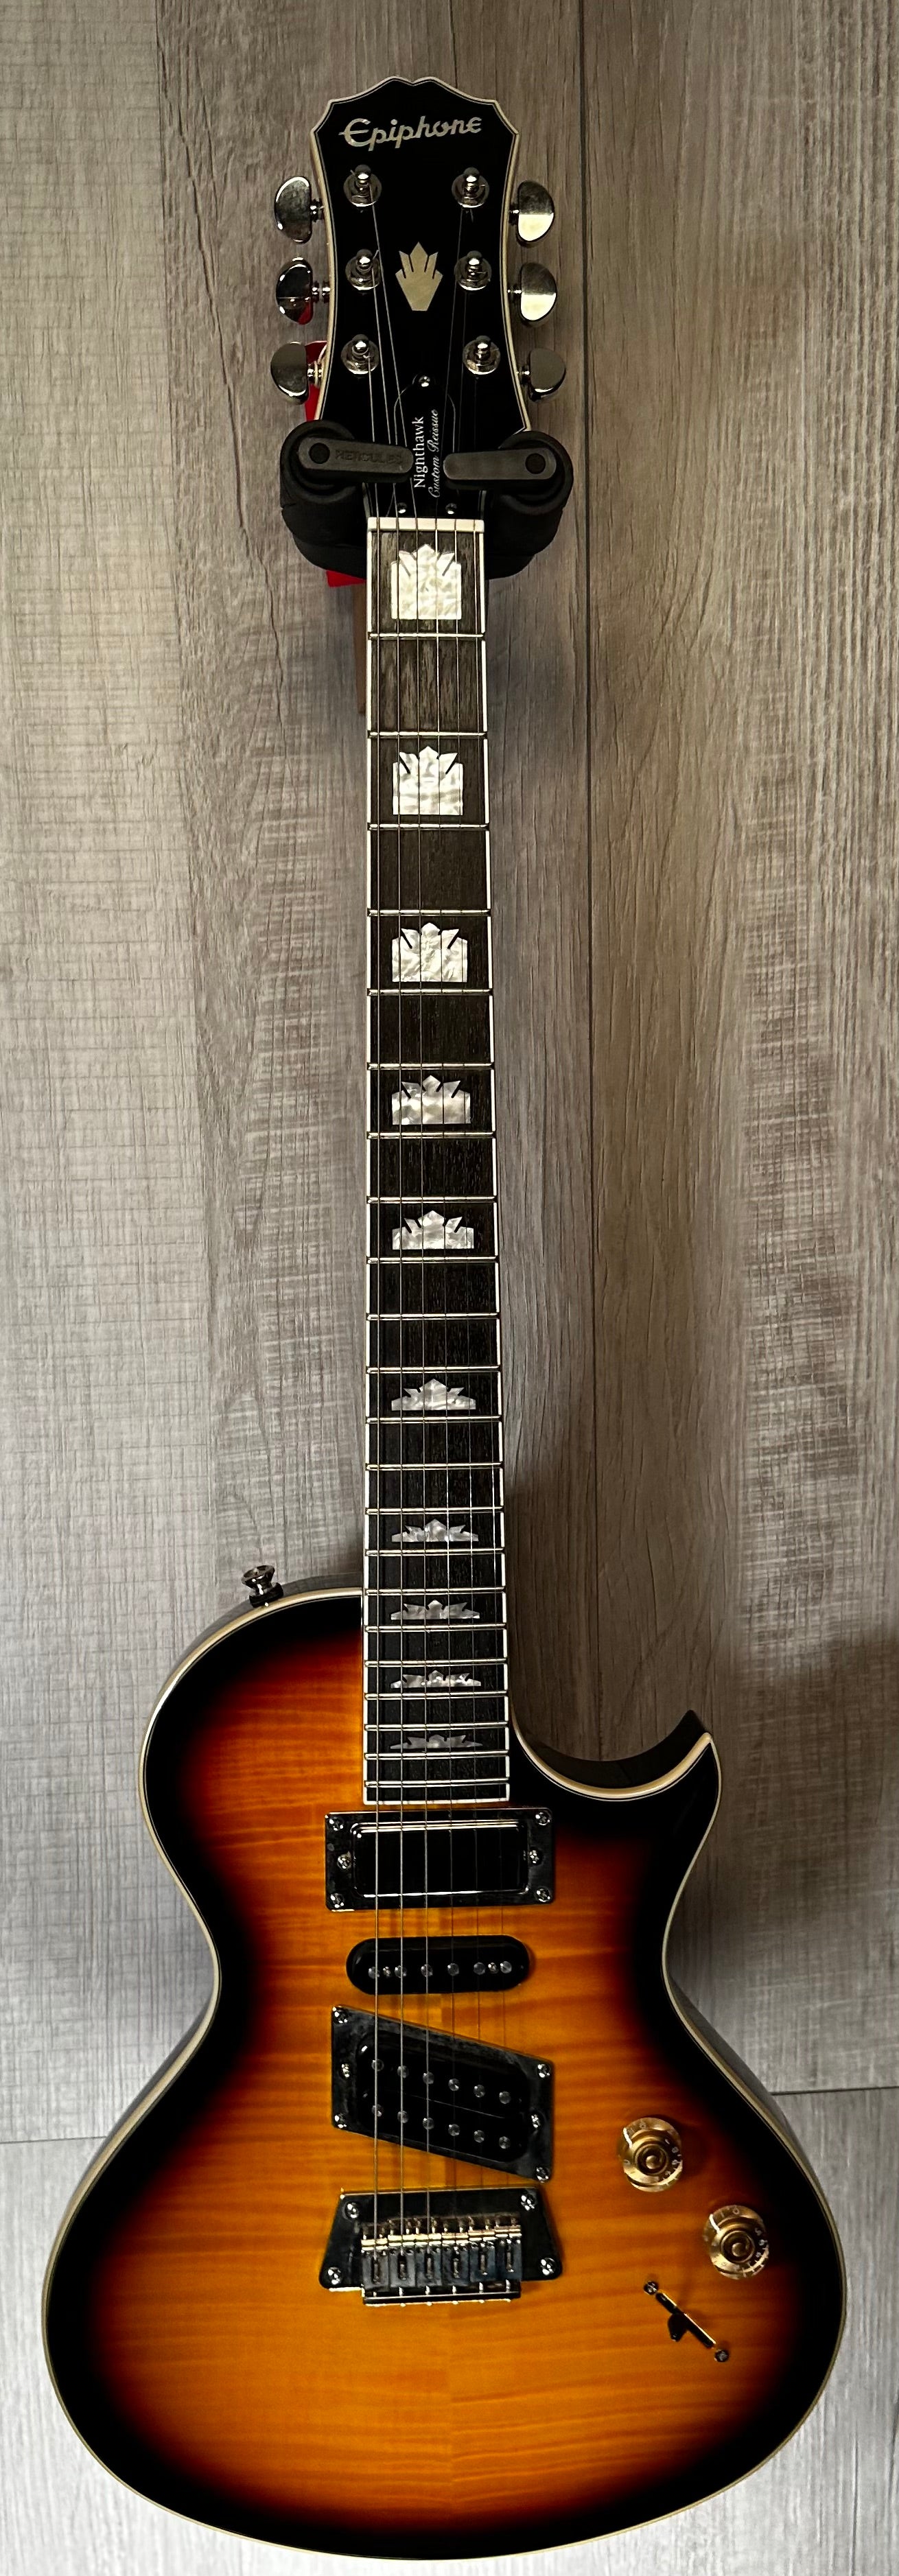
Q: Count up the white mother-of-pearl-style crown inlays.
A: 10